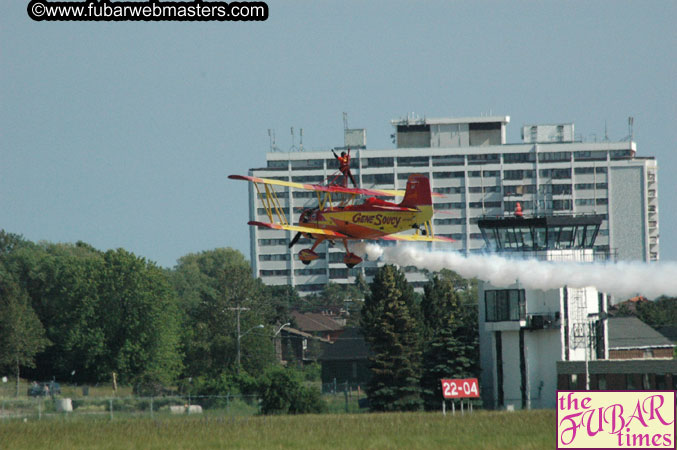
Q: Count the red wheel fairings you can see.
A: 2